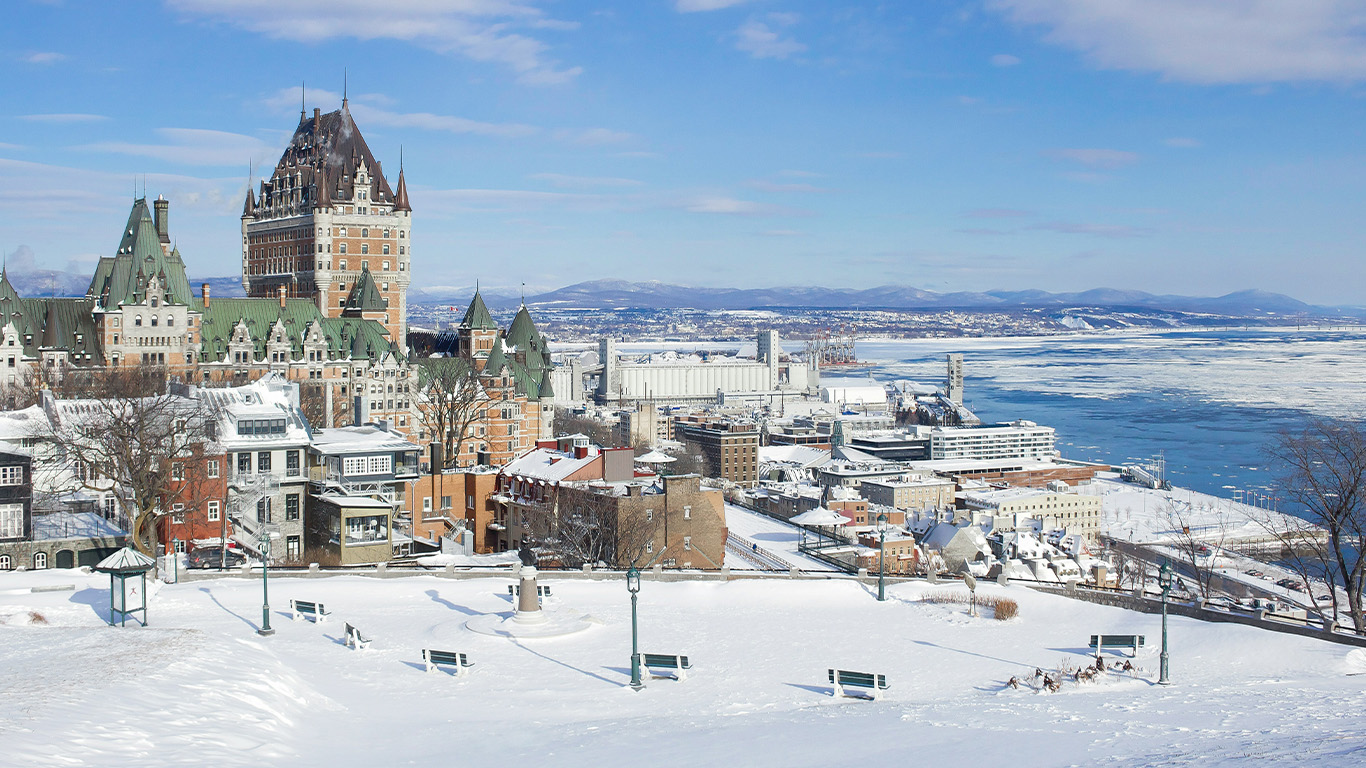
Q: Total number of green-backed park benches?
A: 7